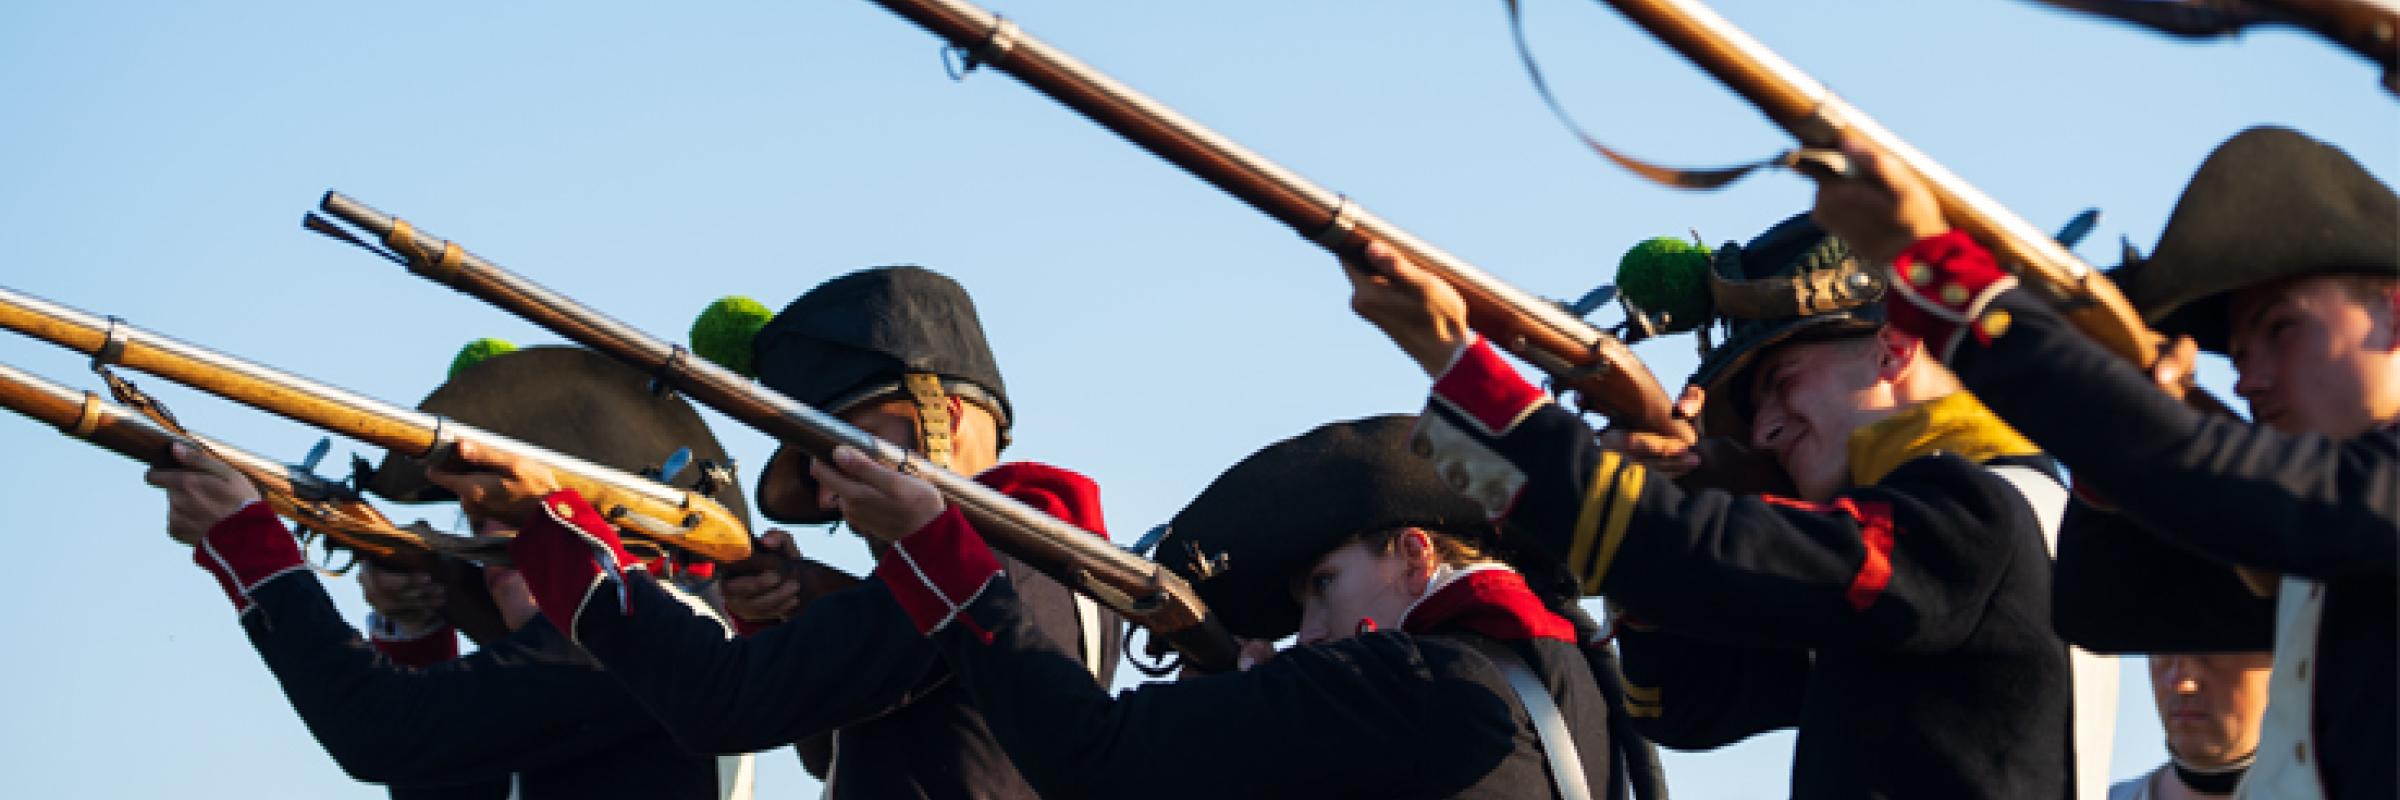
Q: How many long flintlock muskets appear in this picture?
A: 6